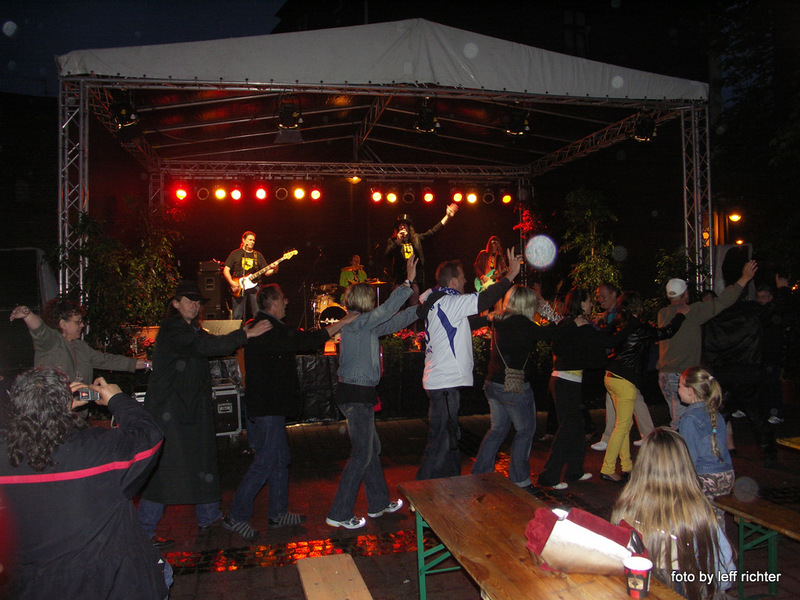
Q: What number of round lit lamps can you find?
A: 12